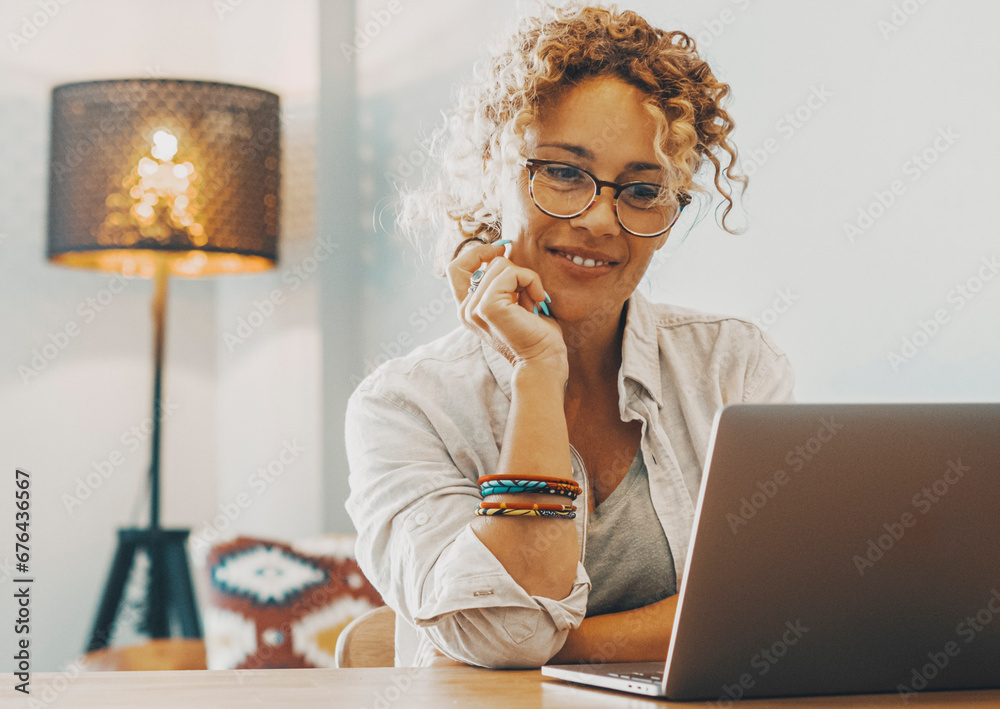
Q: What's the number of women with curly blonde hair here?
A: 1